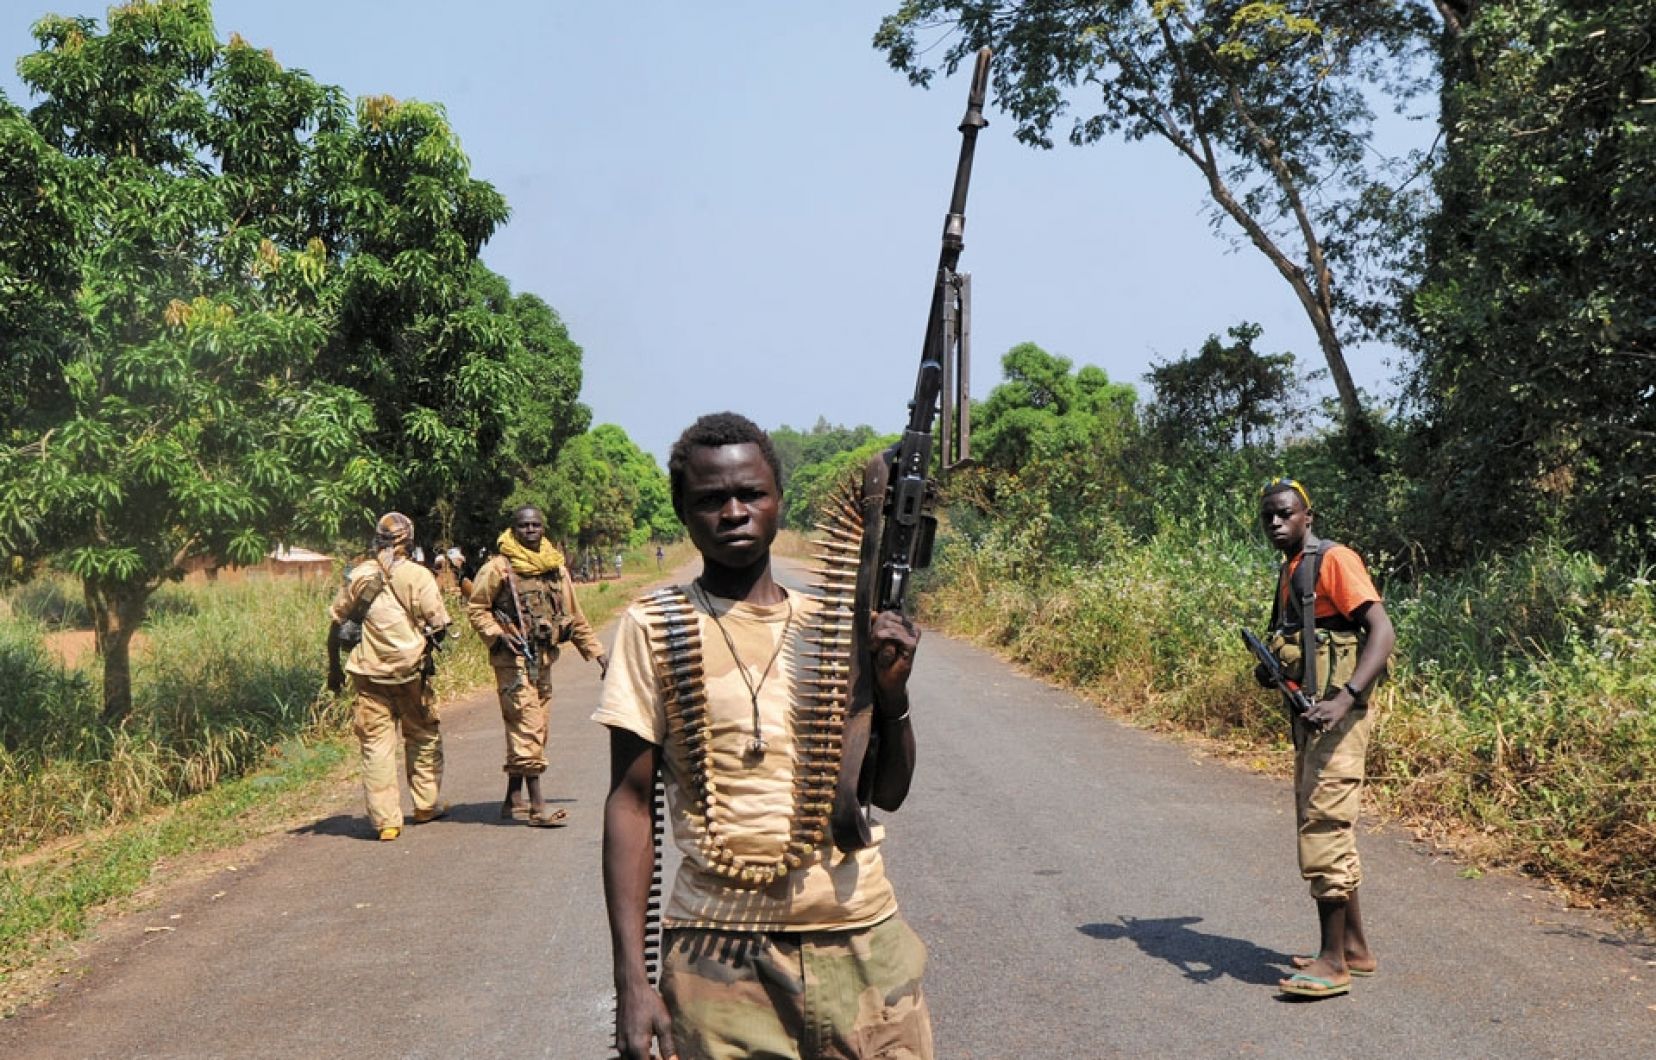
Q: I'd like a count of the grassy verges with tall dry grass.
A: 2